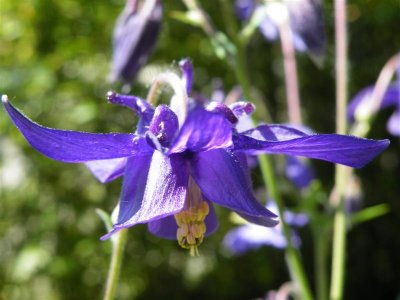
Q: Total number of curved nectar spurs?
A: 5